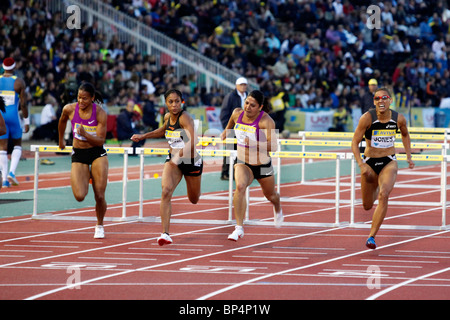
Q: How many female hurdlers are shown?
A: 4